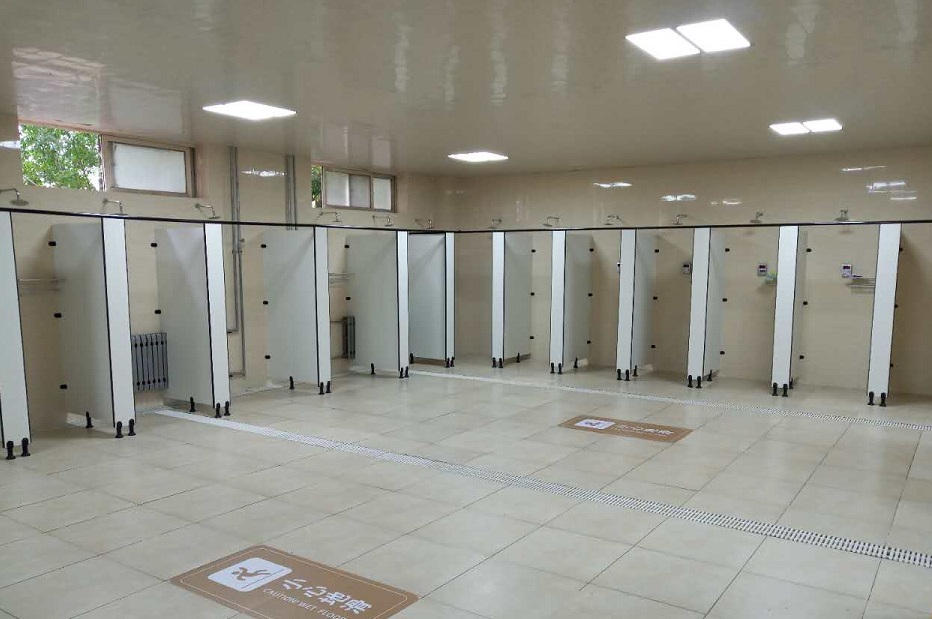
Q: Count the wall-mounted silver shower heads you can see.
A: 12